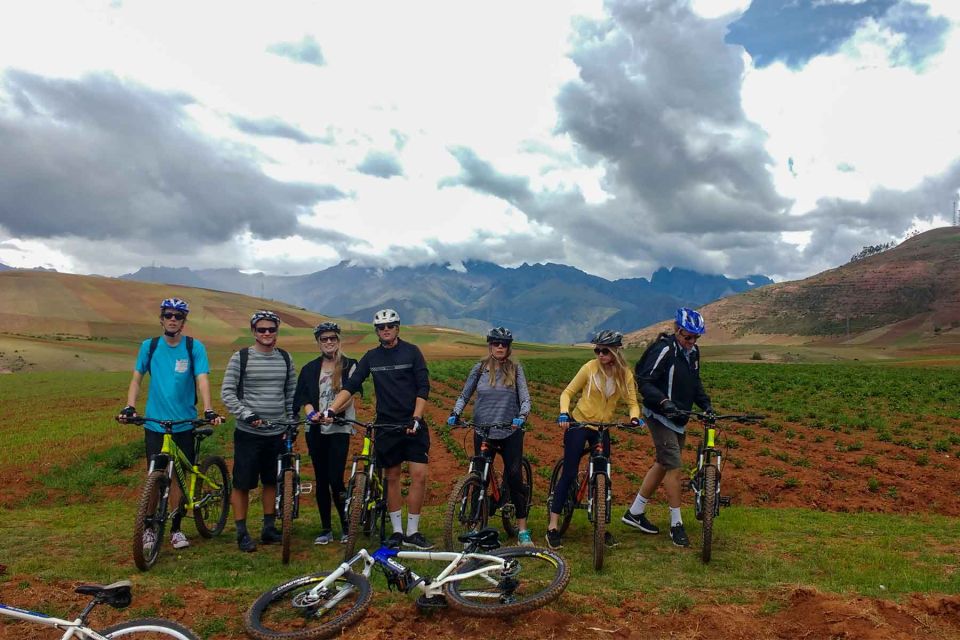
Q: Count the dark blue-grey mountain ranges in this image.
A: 1